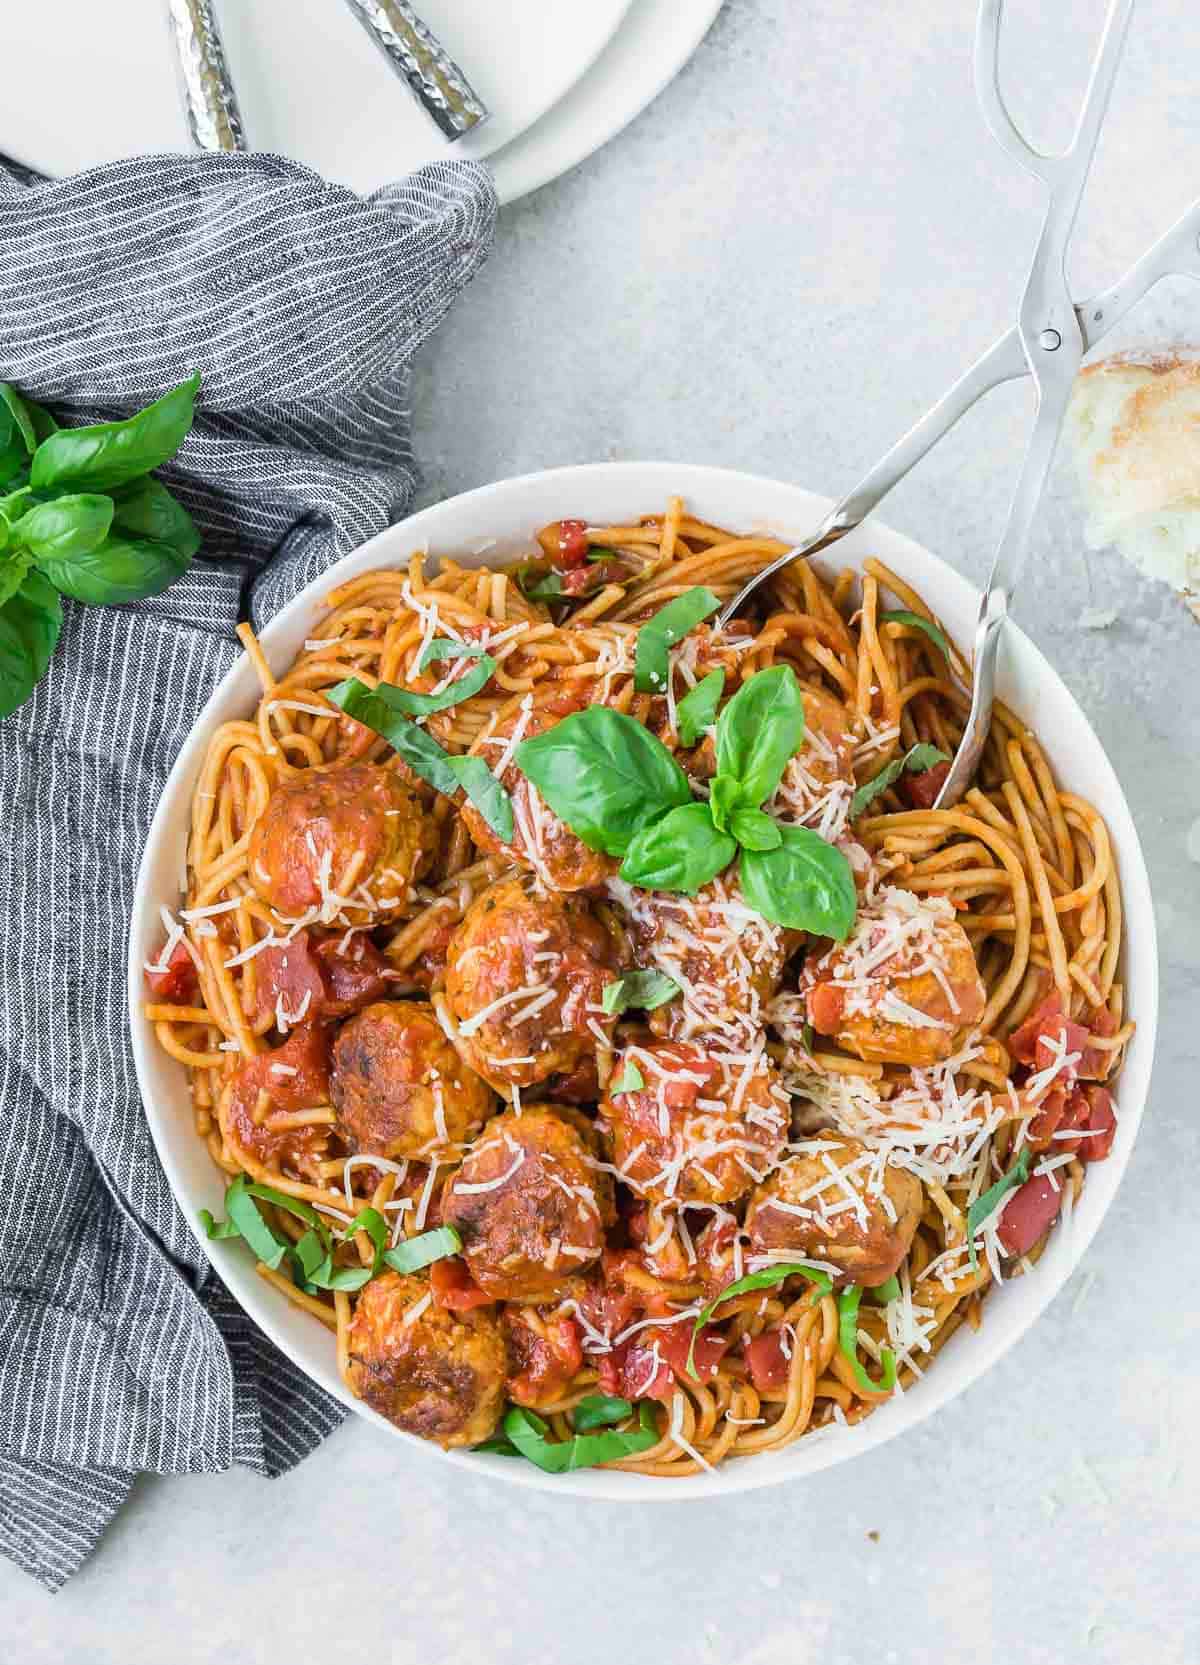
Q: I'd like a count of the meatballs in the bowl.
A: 11